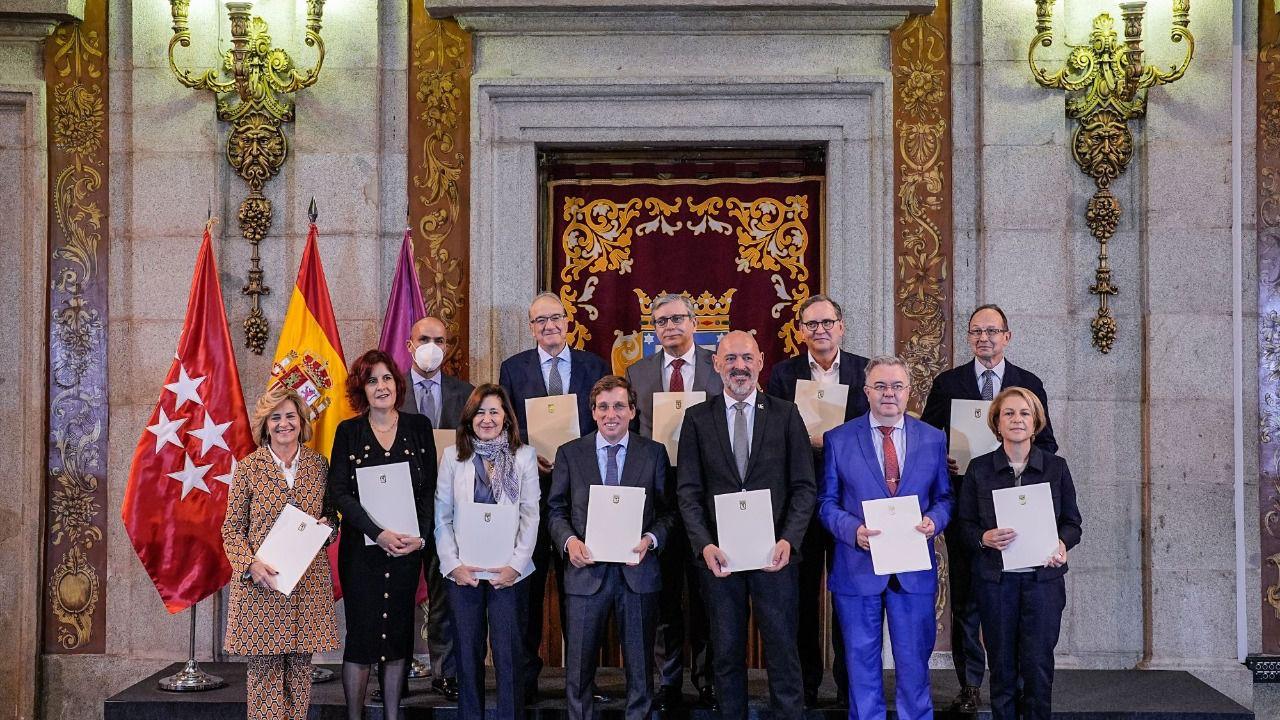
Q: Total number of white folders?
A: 12